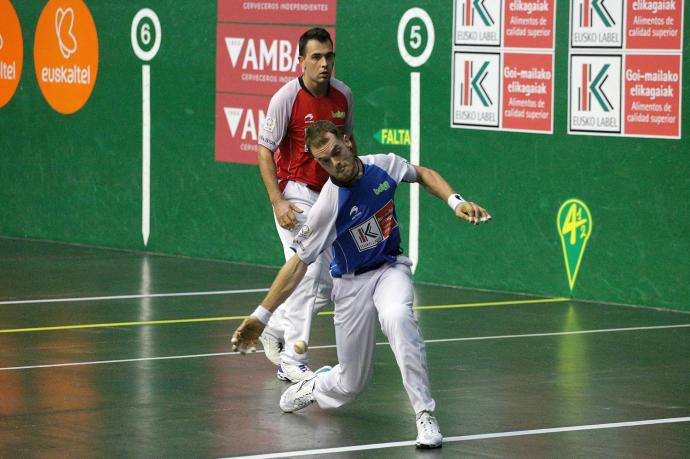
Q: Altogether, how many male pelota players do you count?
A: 2